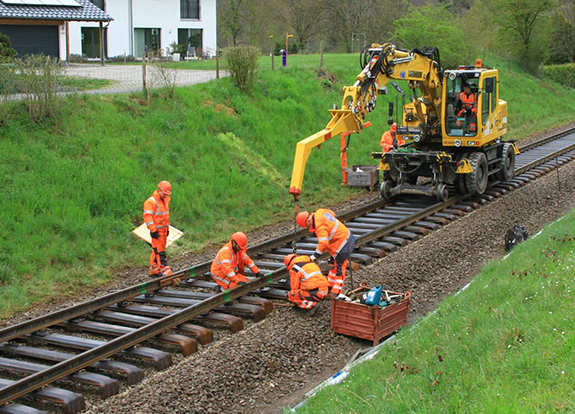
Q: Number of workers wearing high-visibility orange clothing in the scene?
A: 6